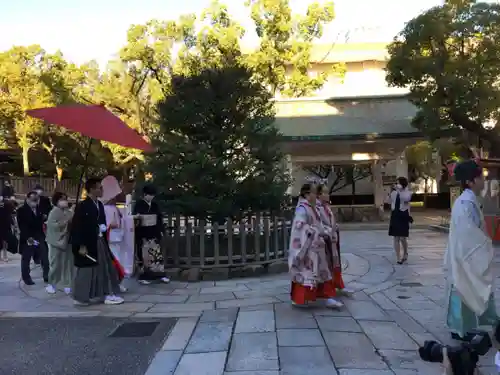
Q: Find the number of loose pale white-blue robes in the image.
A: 1